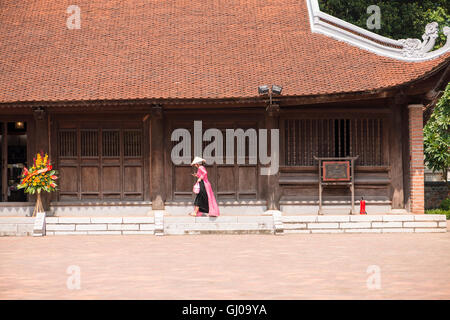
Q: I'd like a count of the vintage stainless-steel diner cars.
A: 0